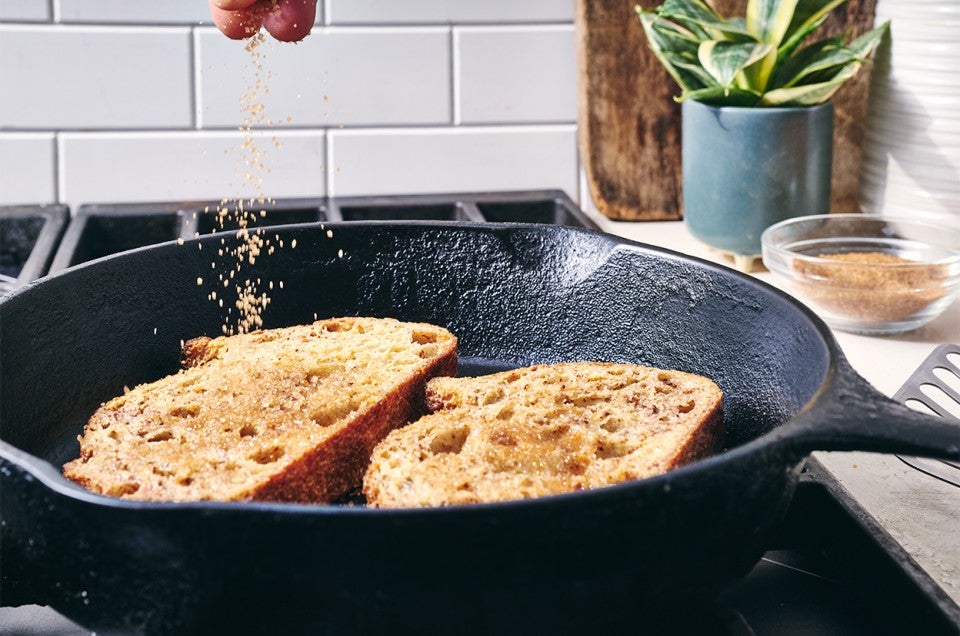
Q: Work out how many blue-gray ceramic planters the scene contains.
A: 1